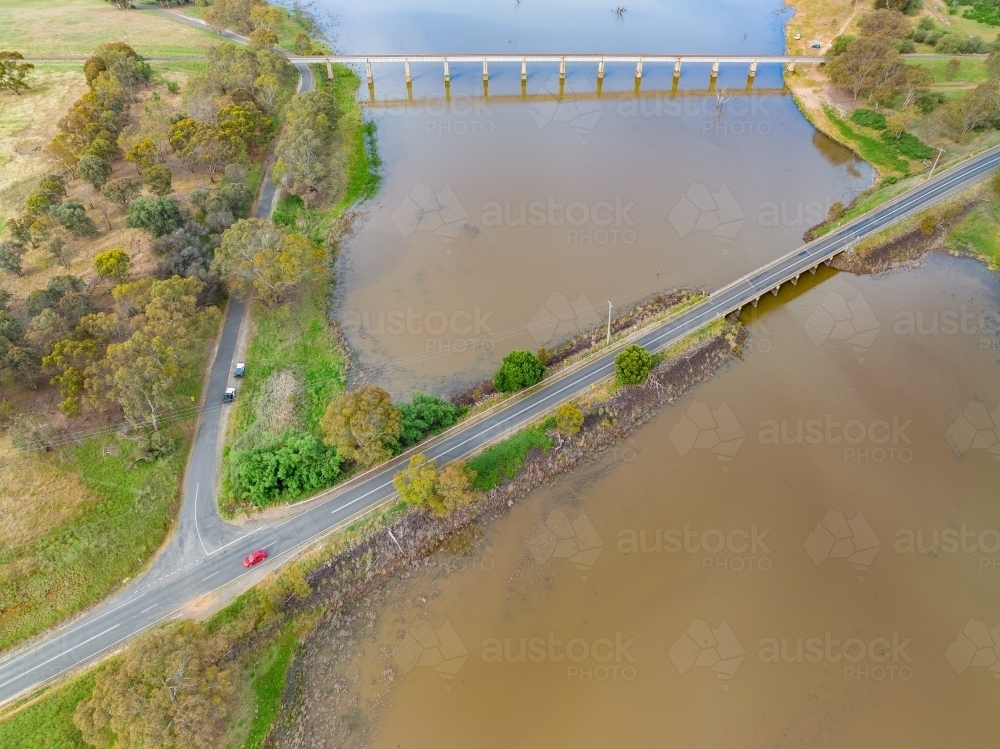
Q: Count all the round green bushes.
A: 2